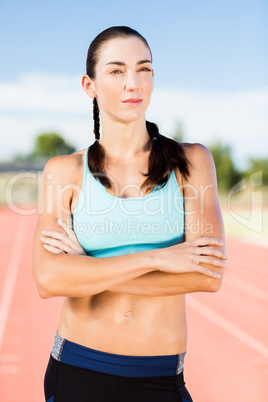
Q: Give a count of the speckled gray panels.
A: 2